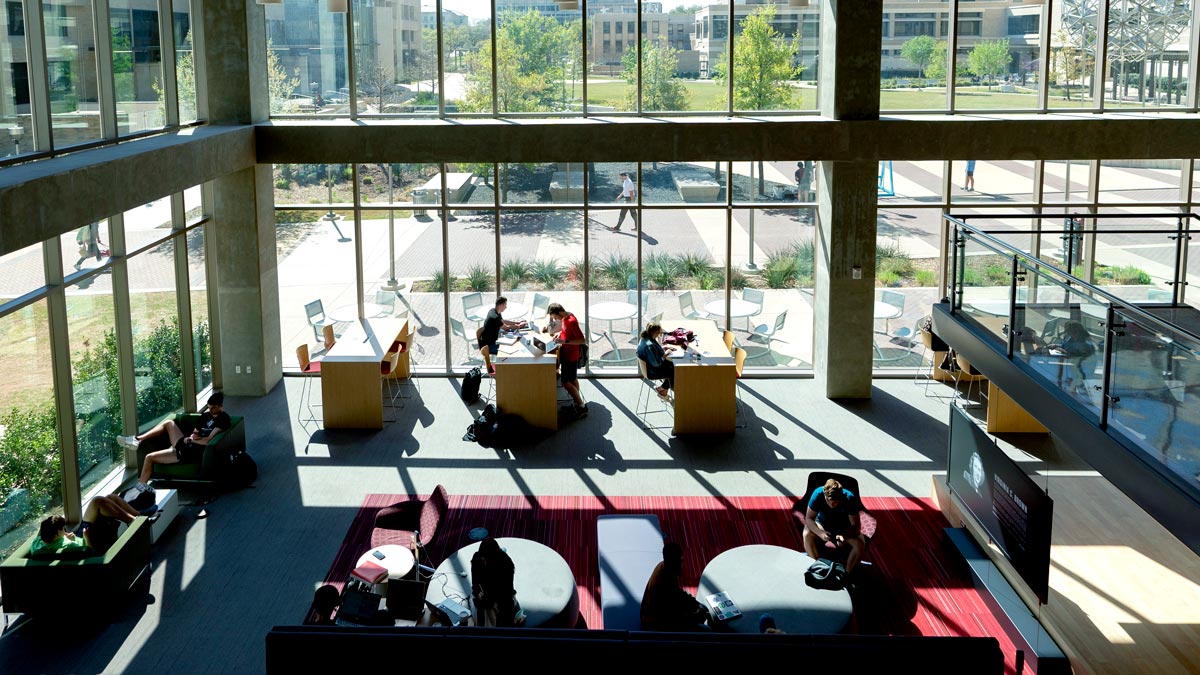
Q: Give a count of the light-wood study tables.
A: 4